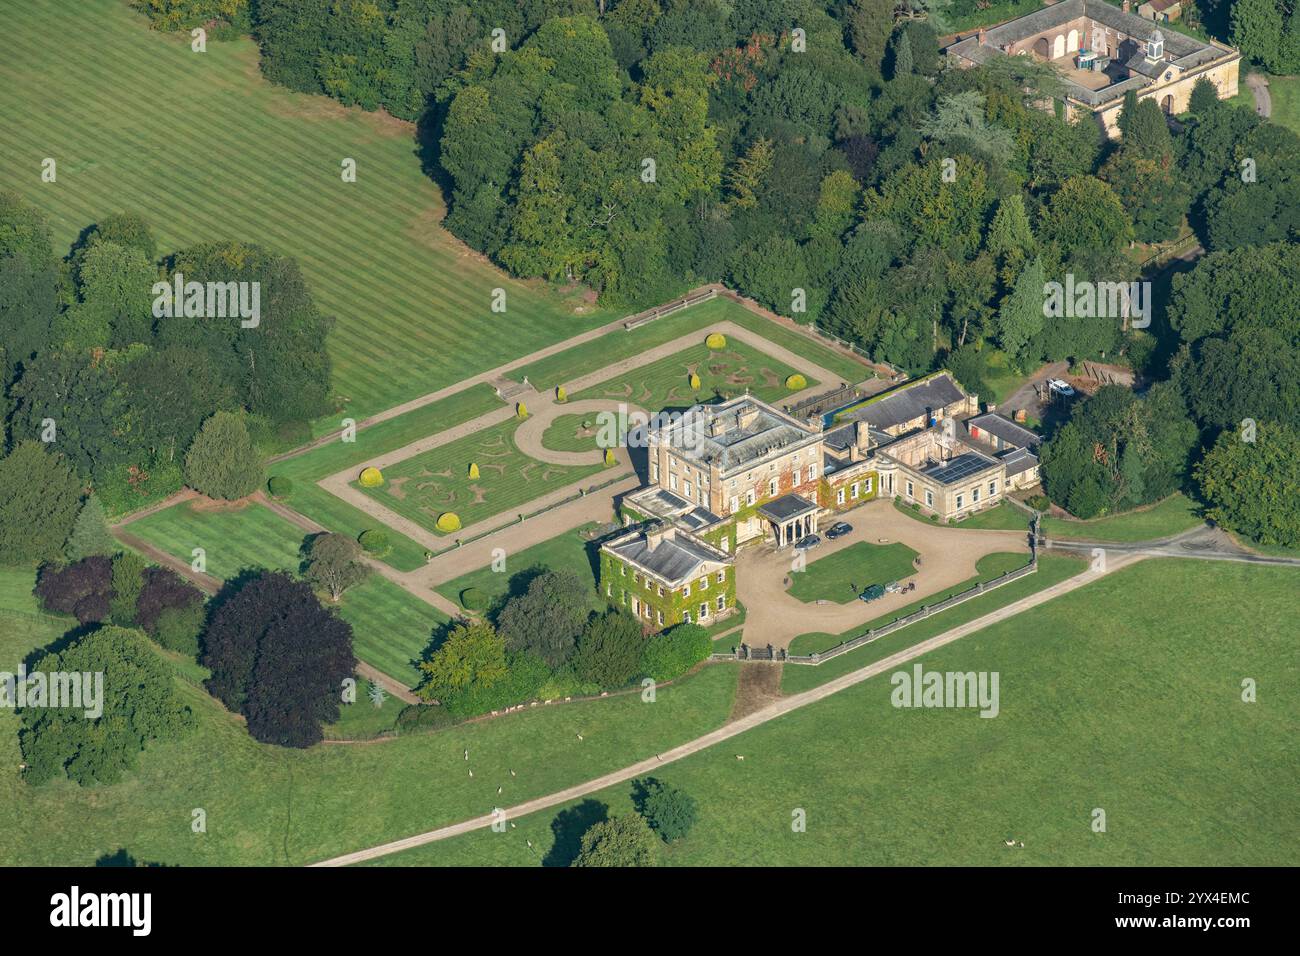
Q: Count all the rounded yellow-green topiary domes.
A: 4